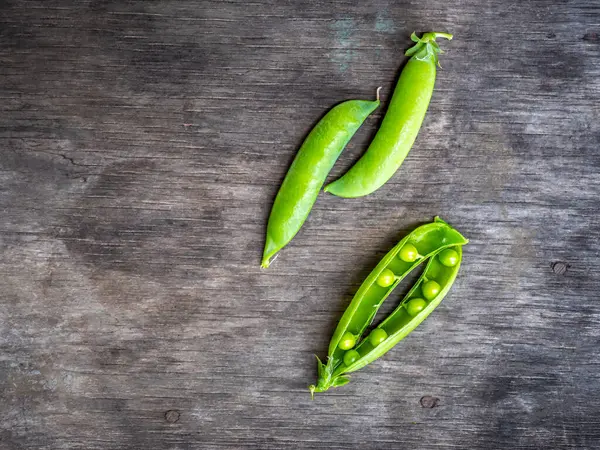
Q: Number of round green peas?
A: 8